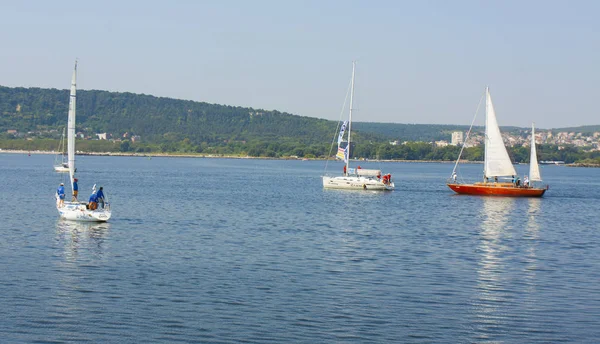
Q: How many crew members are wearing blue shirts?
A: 4